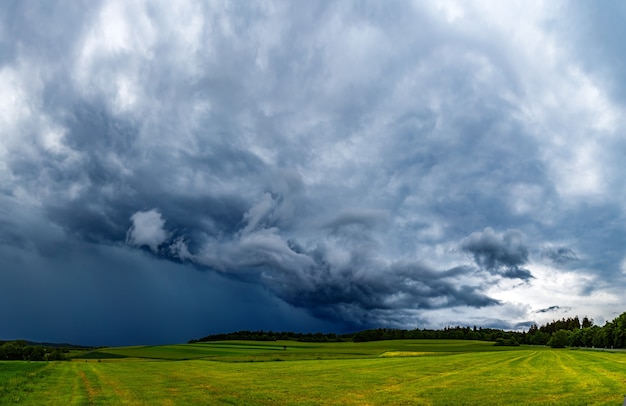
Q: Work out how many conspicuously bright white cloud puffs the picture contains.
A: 1